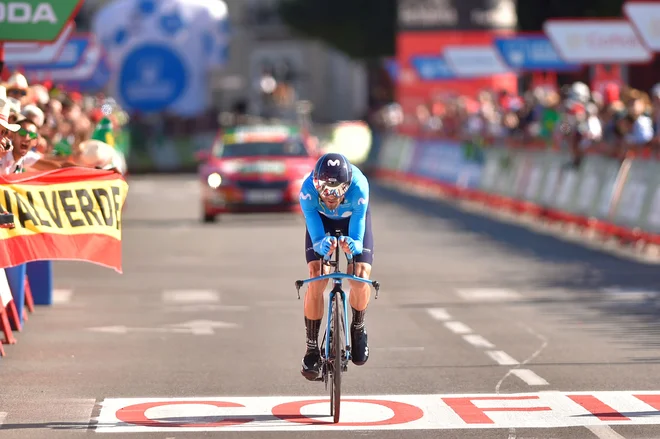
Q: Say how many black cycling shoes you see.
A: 2